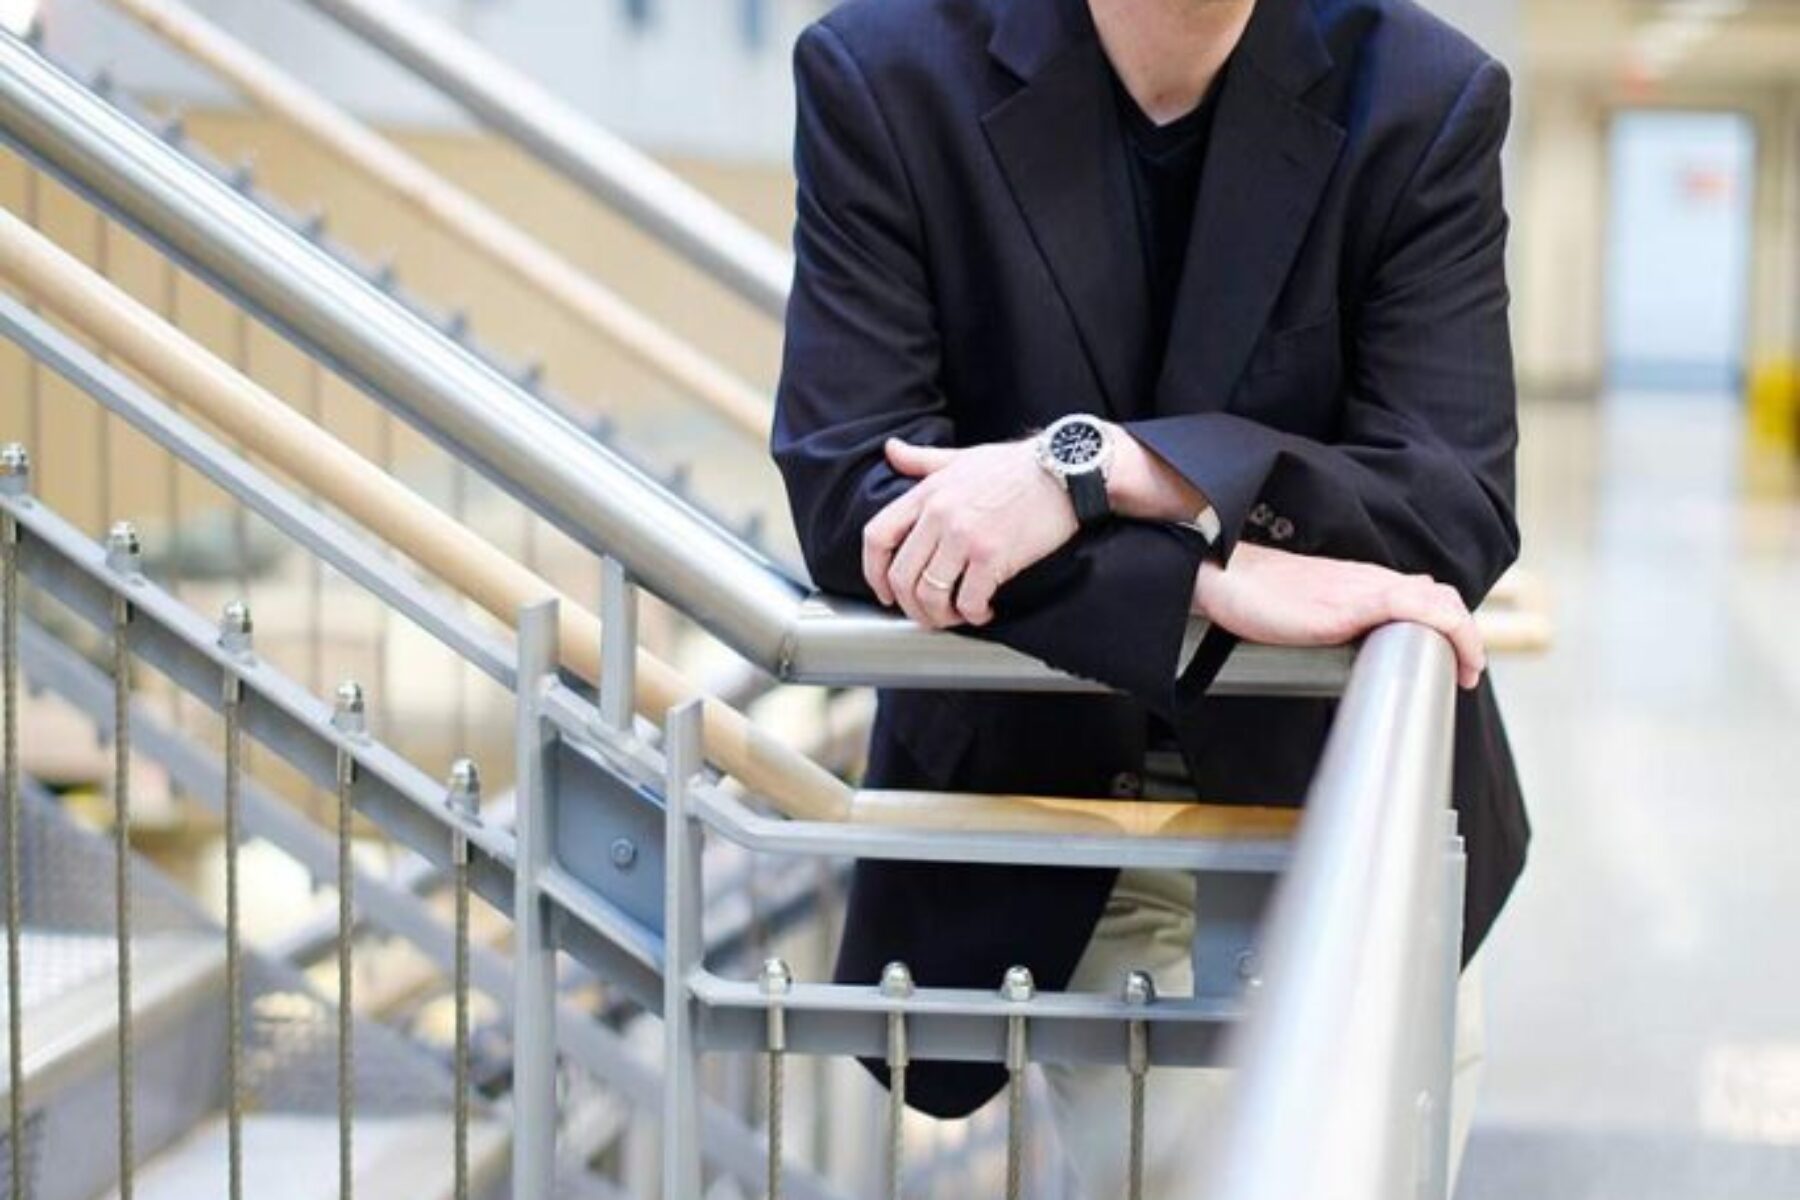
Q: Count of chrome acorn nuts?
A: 9